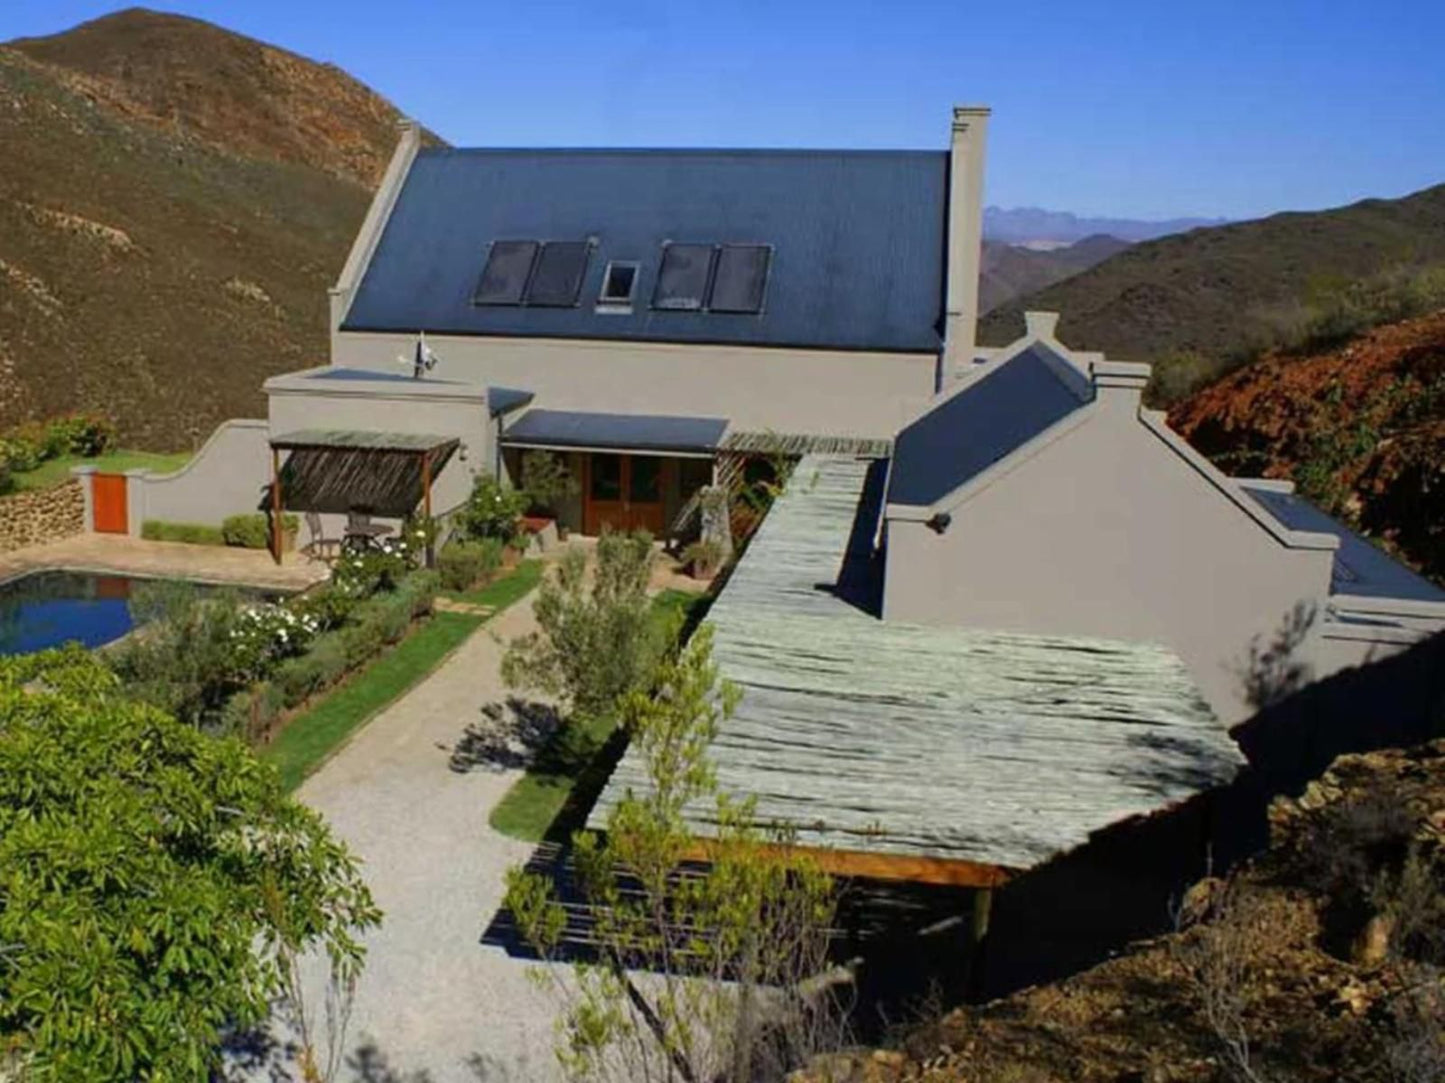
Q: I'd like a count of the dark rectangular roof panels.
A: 4